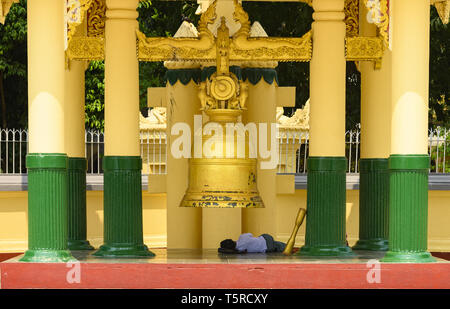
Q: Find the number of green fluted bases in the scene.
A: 6